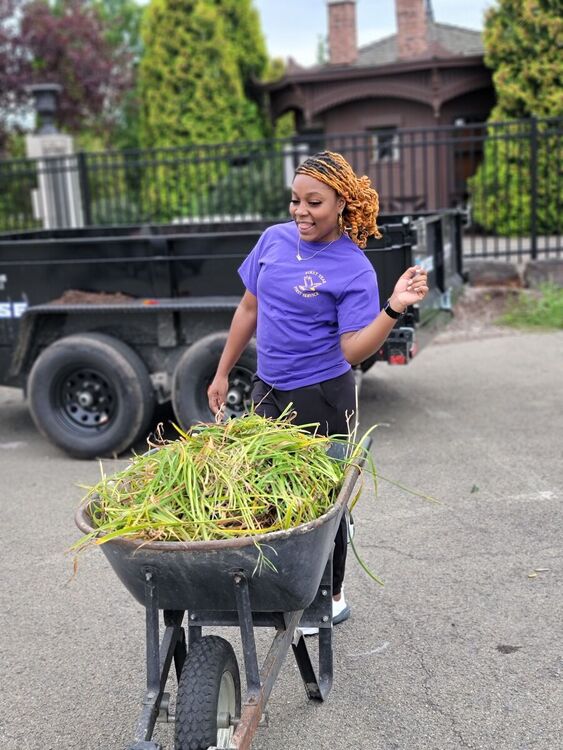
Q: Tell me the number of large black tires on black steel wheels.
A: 2